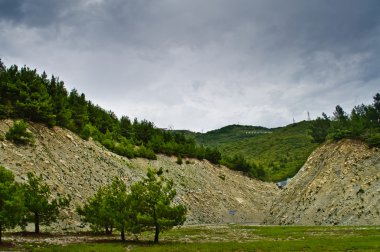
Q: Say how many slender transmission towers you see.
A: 2